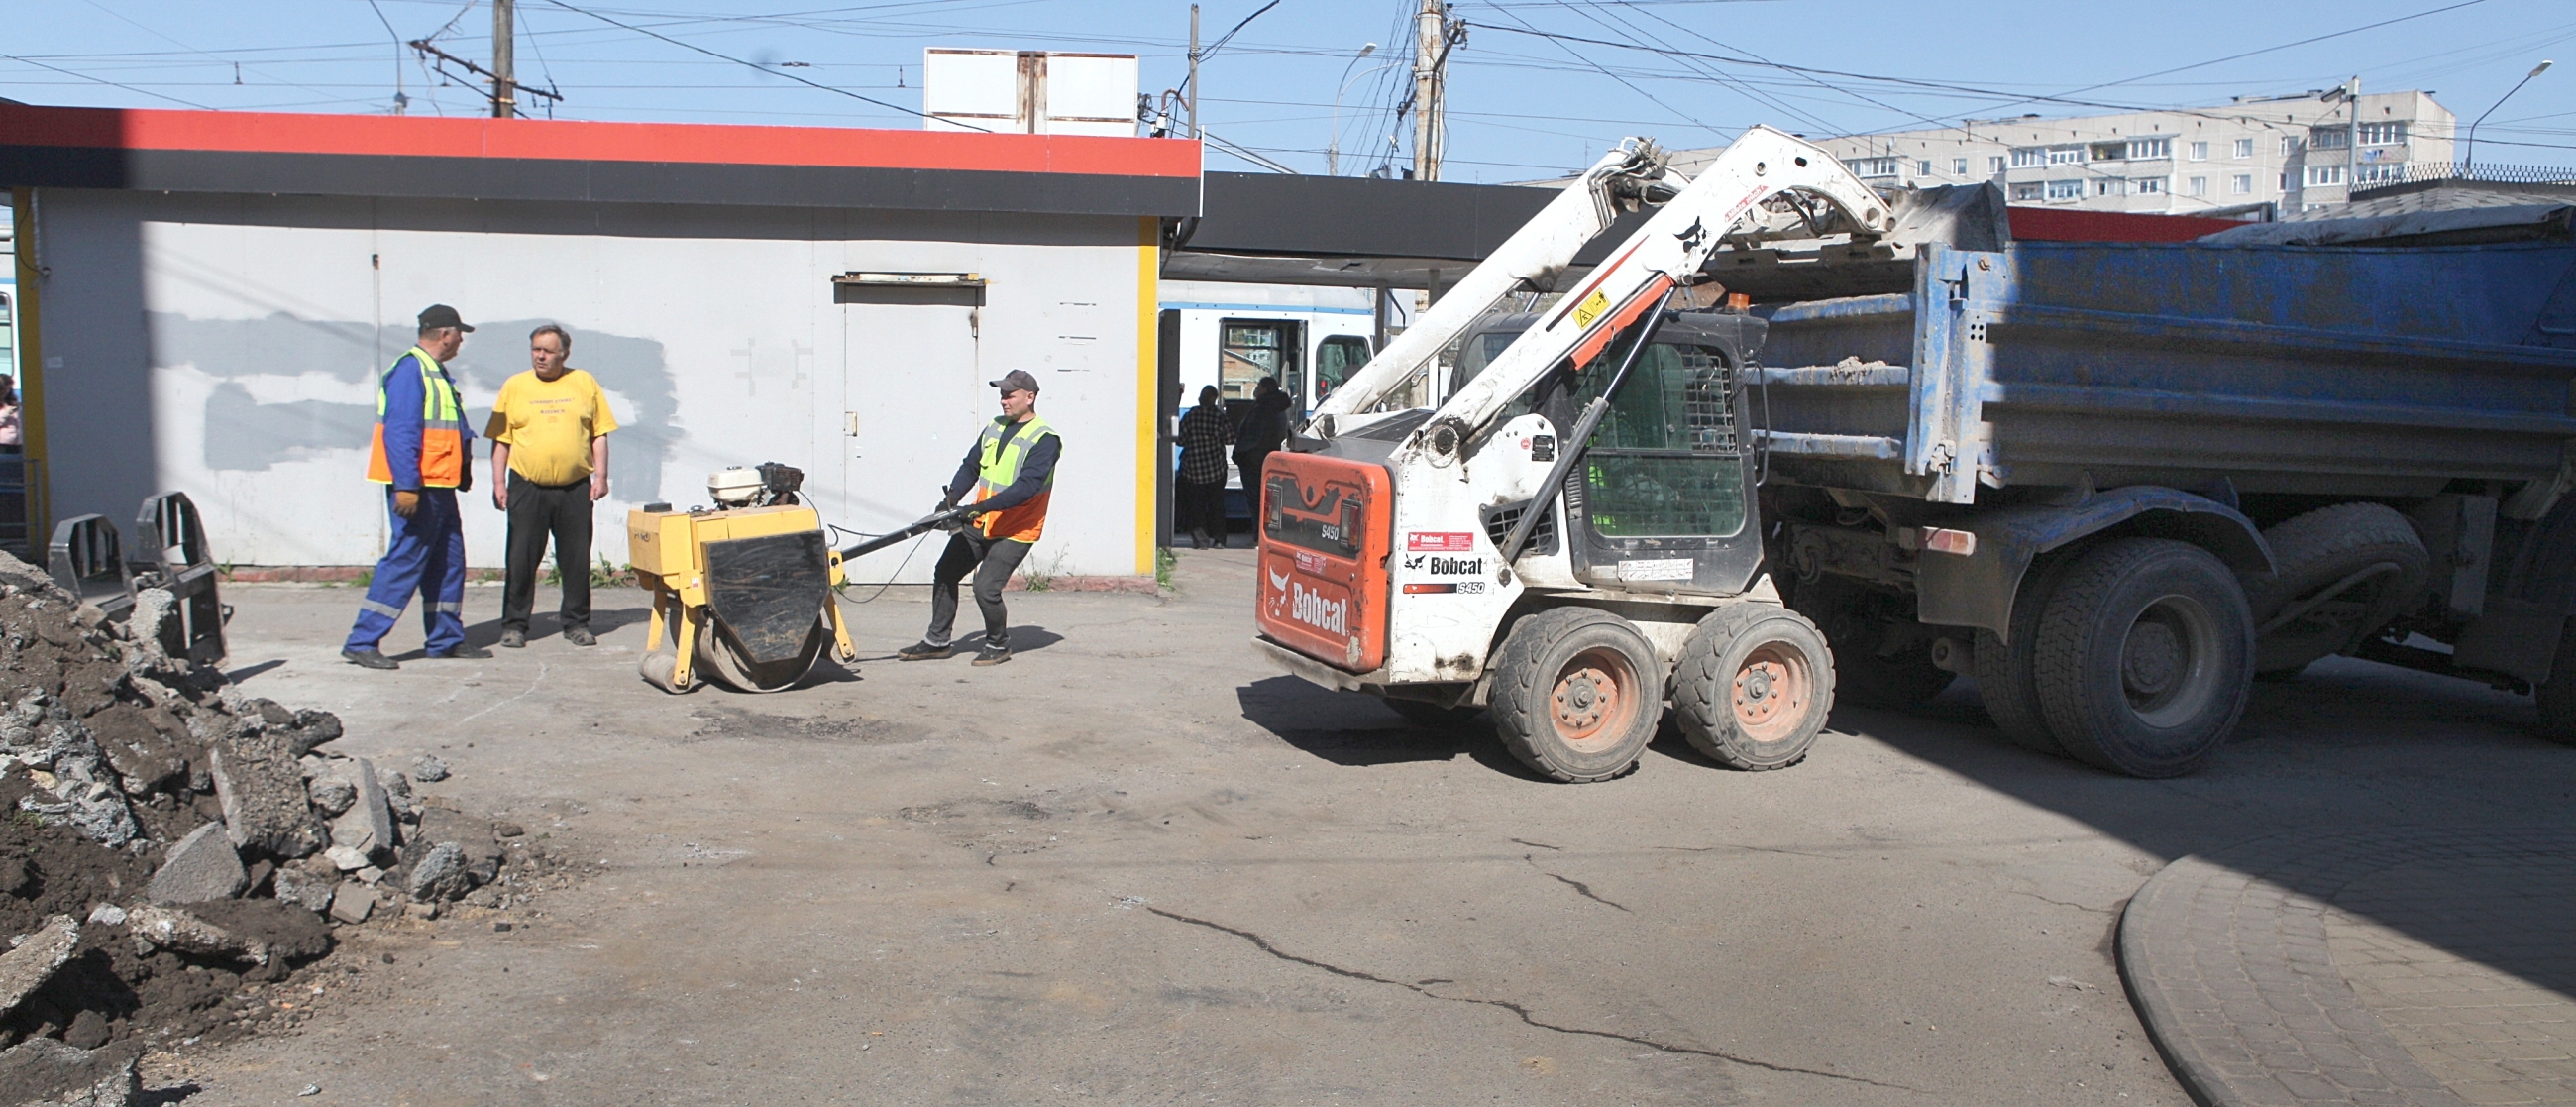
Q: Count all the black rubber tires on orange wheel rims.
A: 2